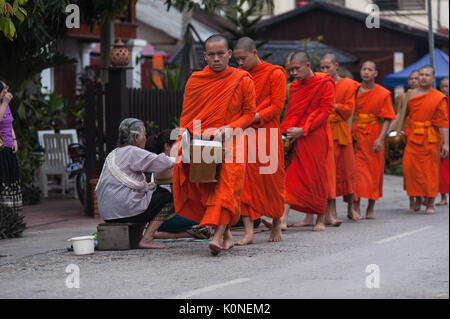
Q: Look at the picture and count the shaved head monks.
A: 9